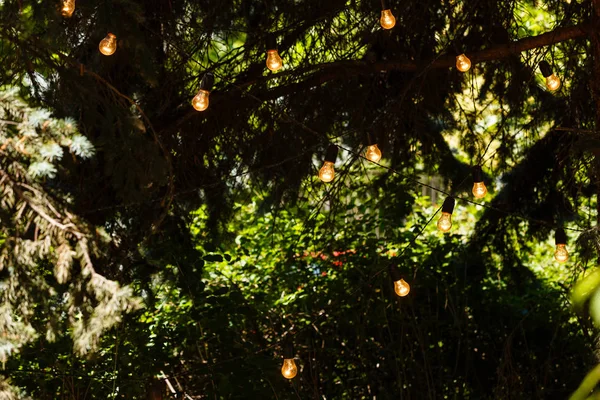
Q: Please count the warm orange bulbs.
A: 14